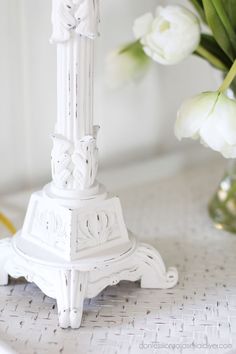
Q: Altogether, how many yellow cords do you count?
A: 1